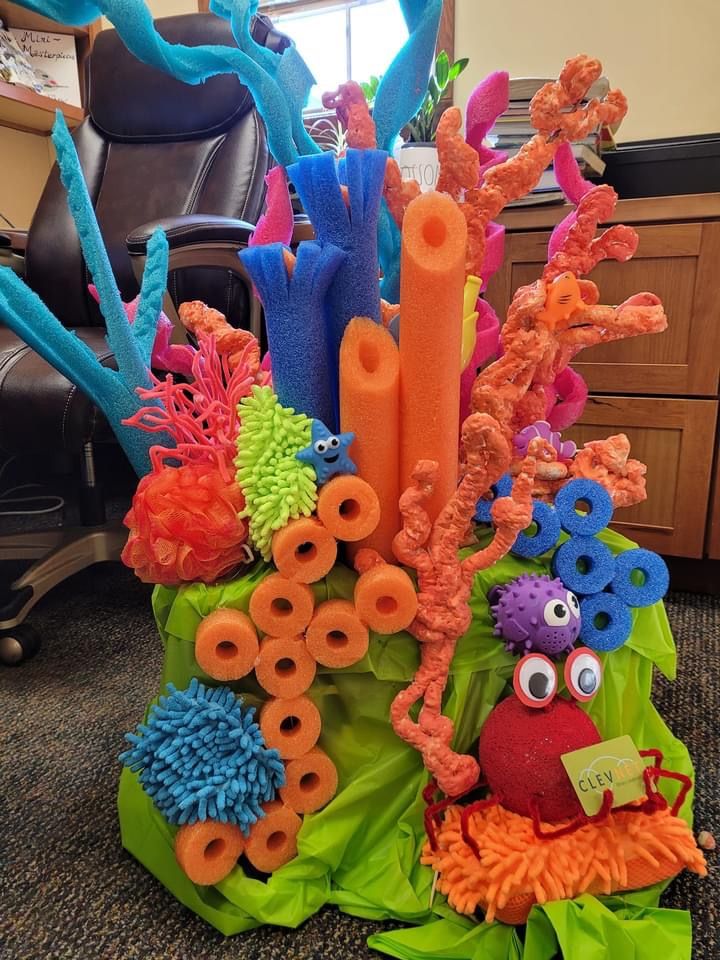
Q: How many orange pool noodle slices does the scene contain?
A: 11